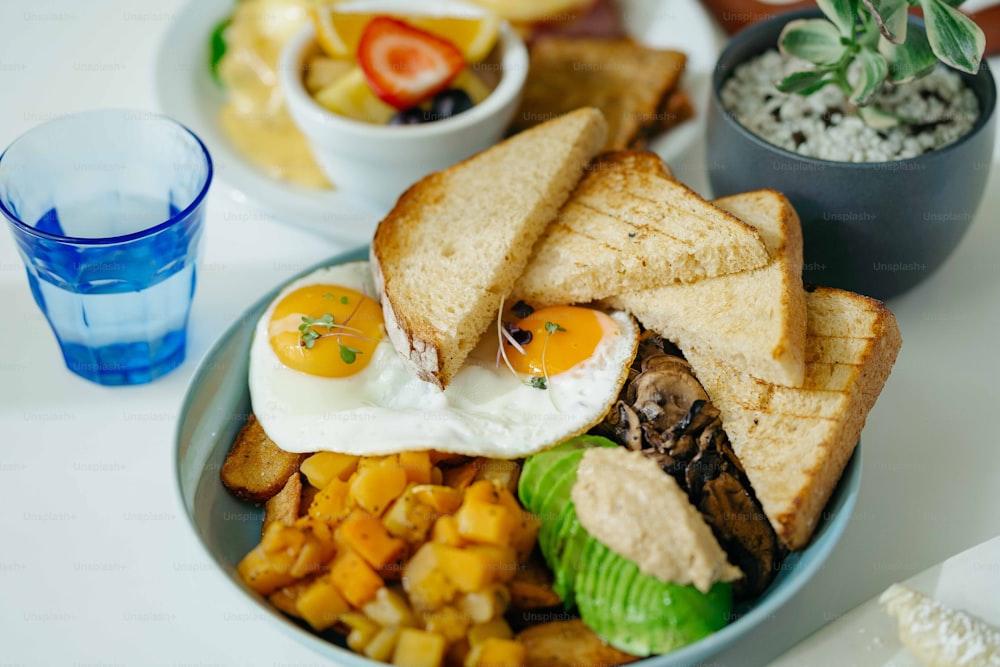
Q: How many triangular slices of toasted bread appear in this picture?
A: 4